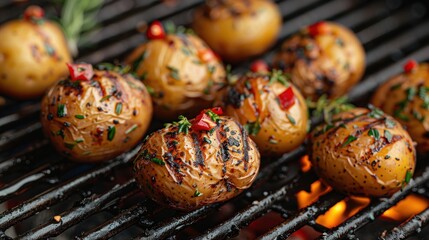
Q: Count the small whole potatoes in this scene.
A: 9